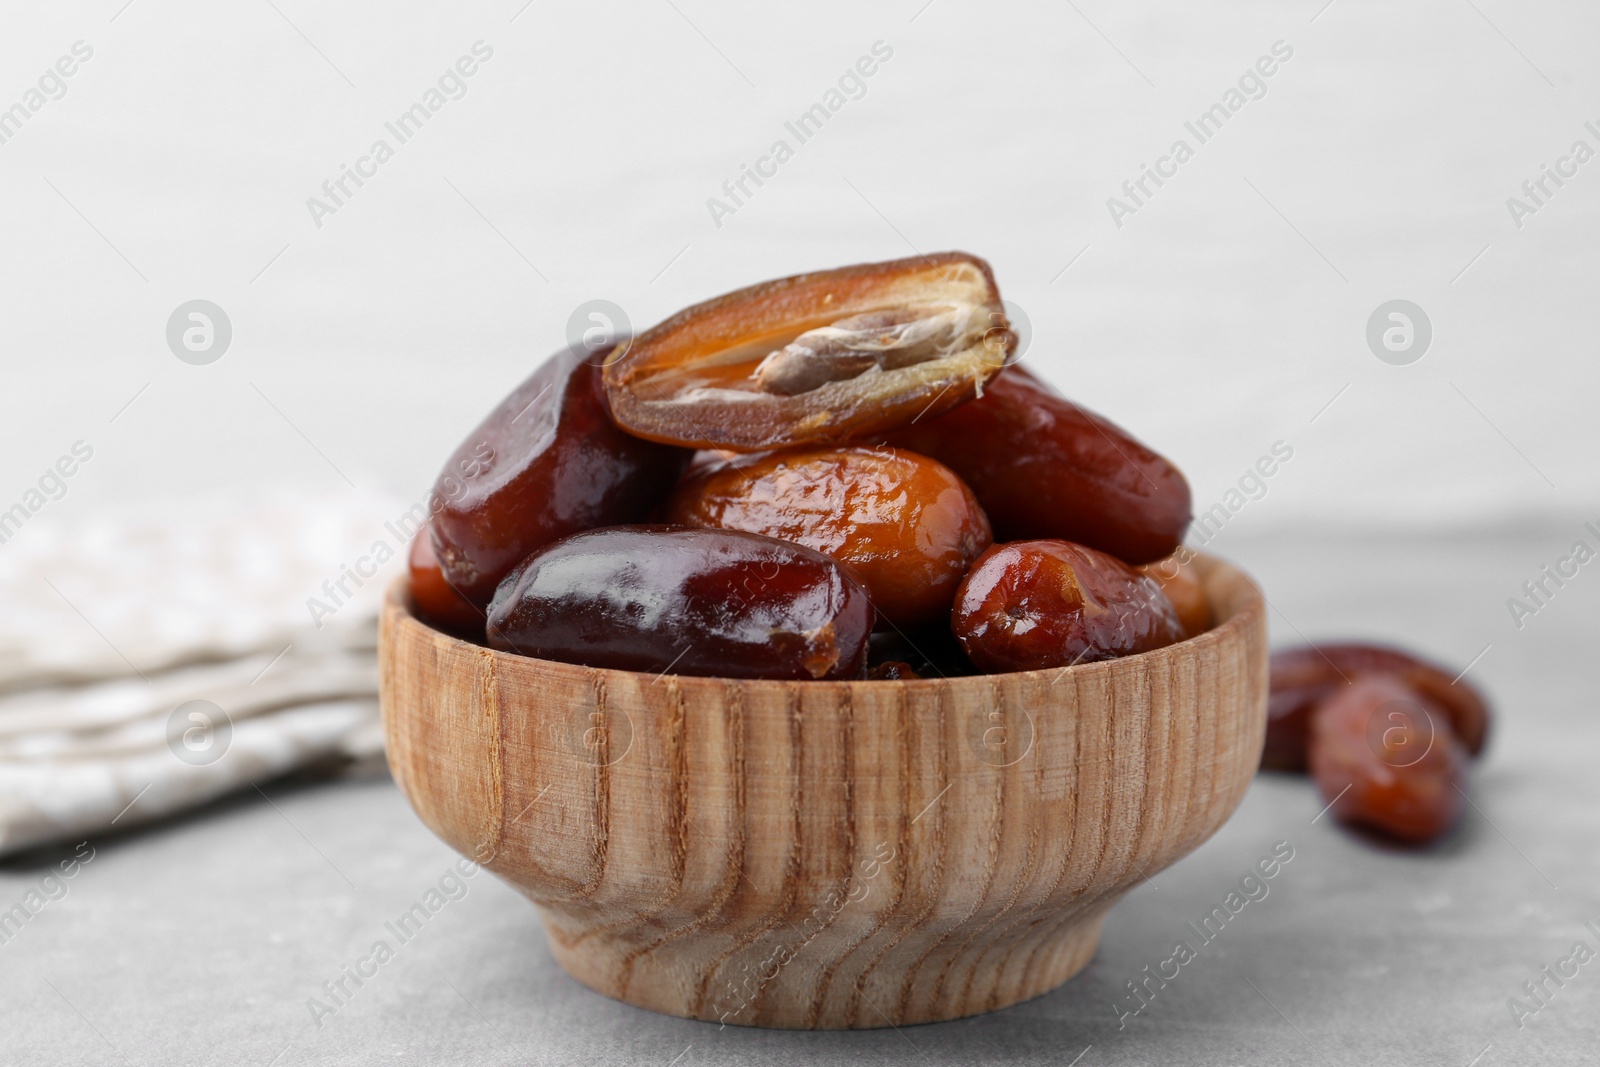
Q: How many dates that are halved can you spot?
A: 1